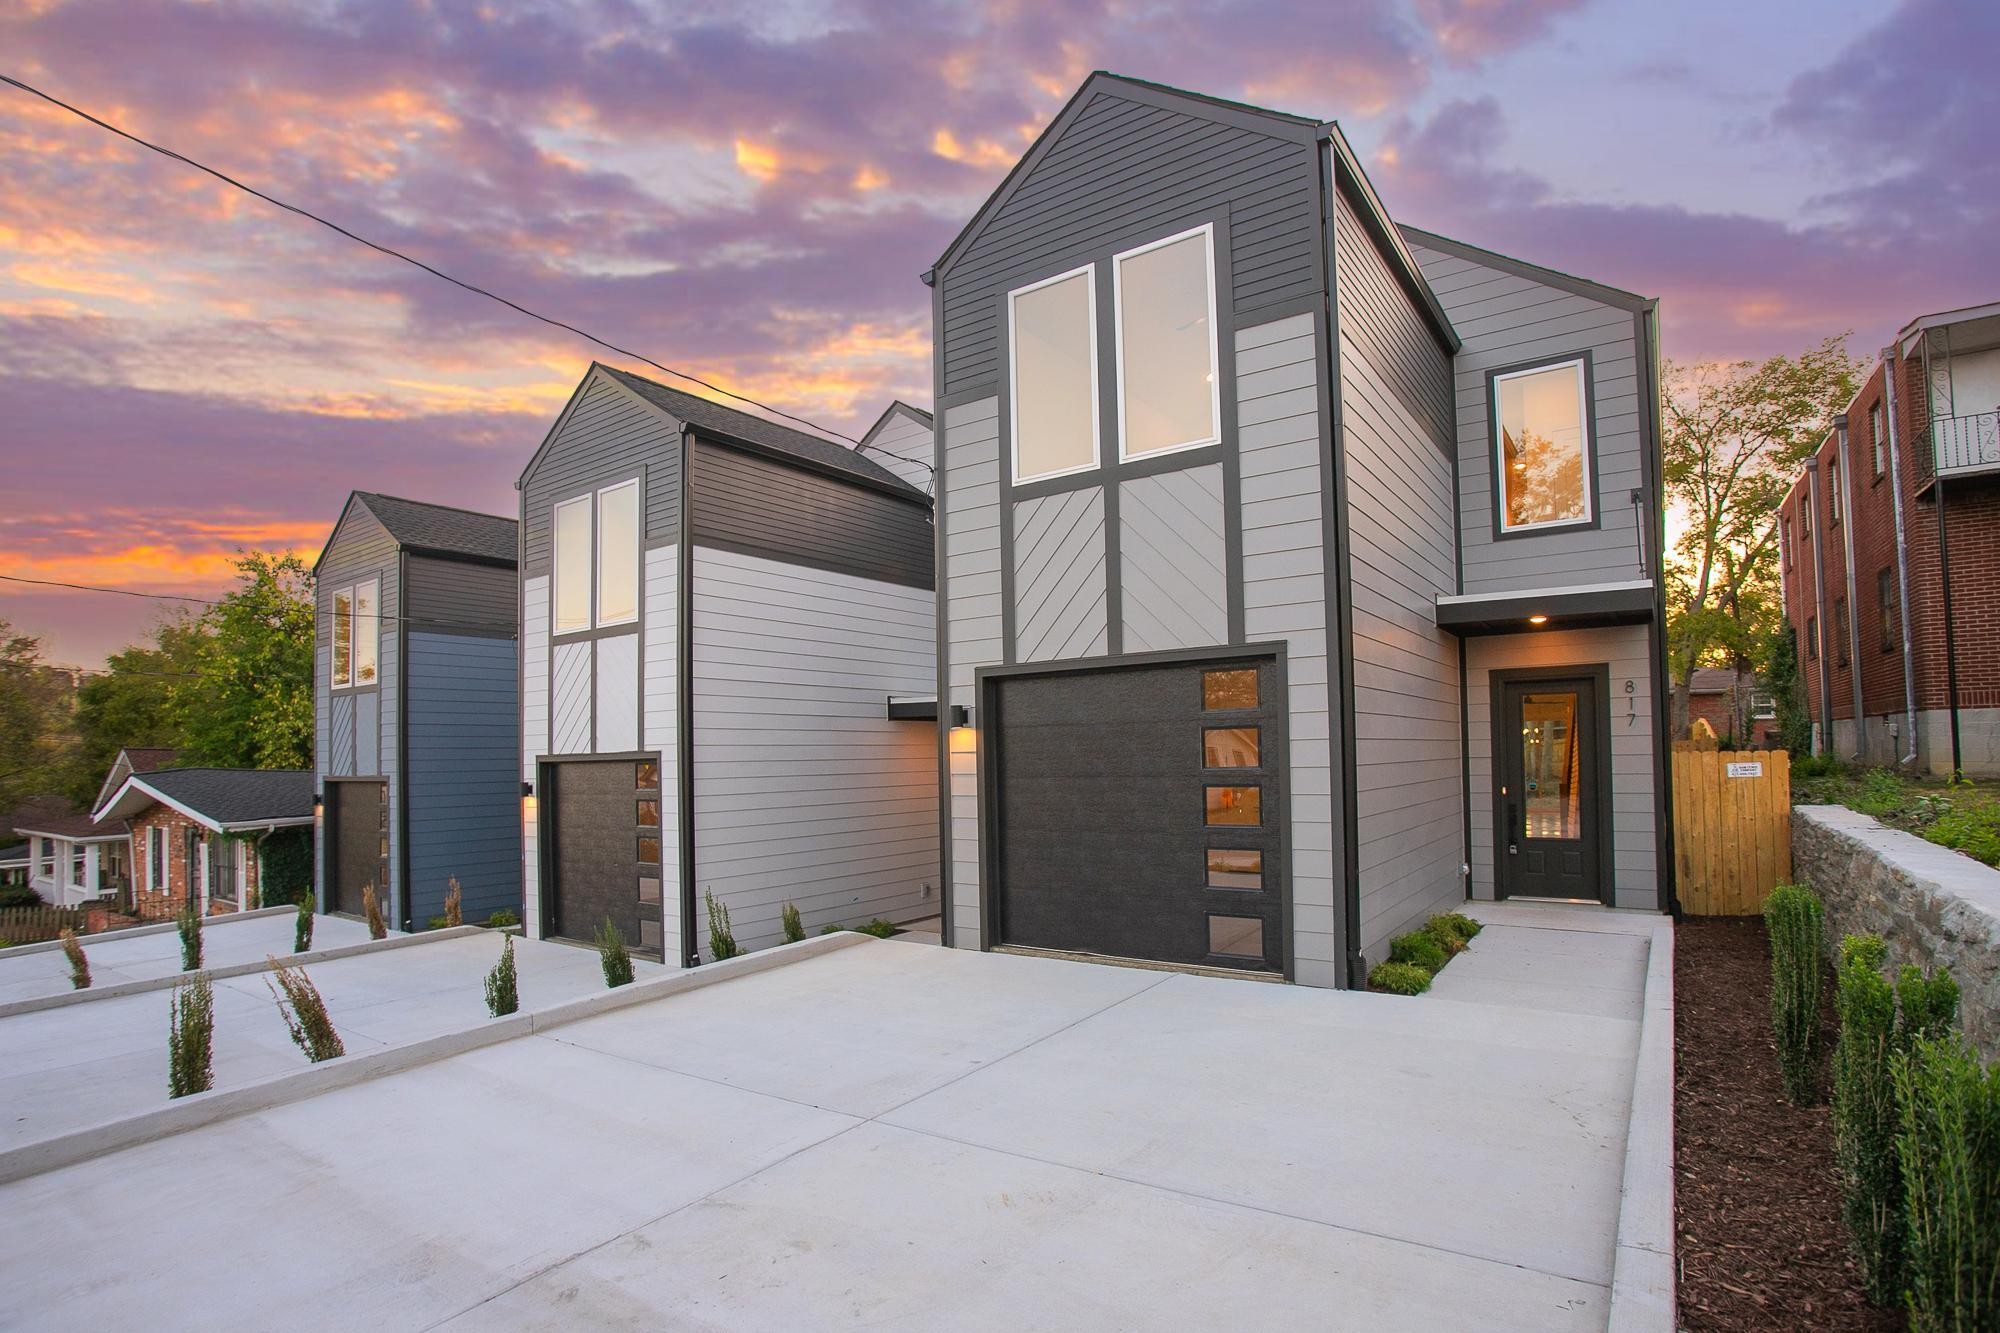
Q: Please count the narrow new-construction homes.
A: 3